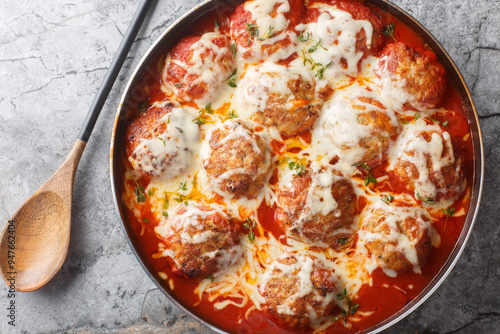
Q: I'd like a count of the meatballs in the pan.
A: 13